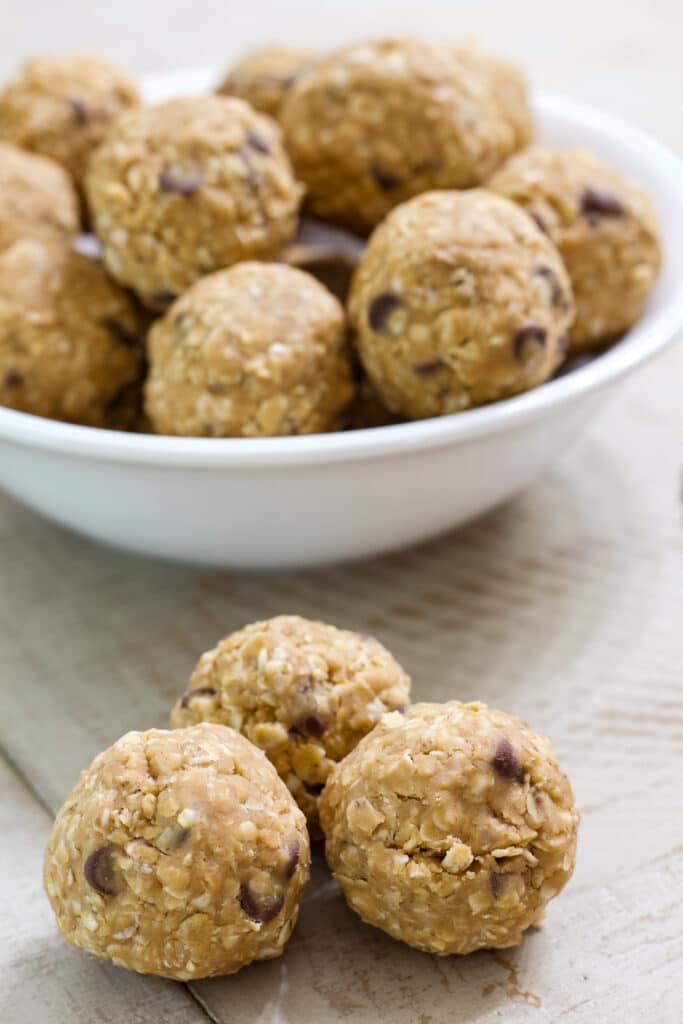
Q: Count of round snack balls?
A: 13